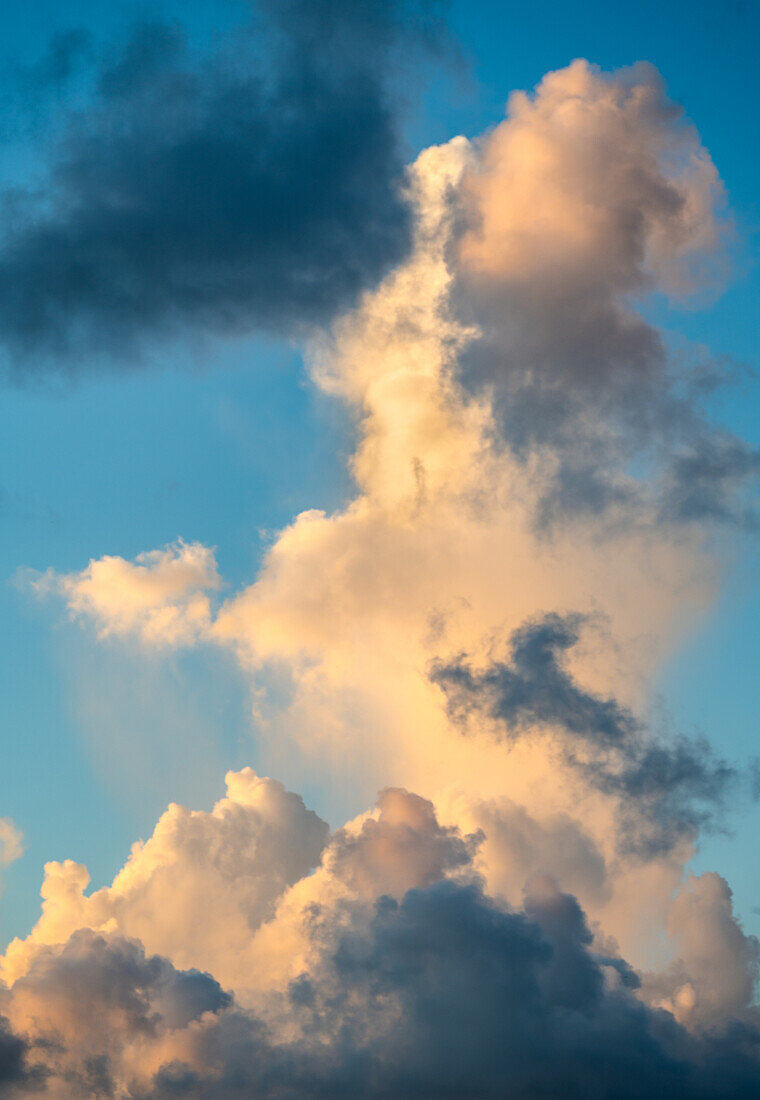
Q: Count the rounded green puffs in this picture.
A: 0